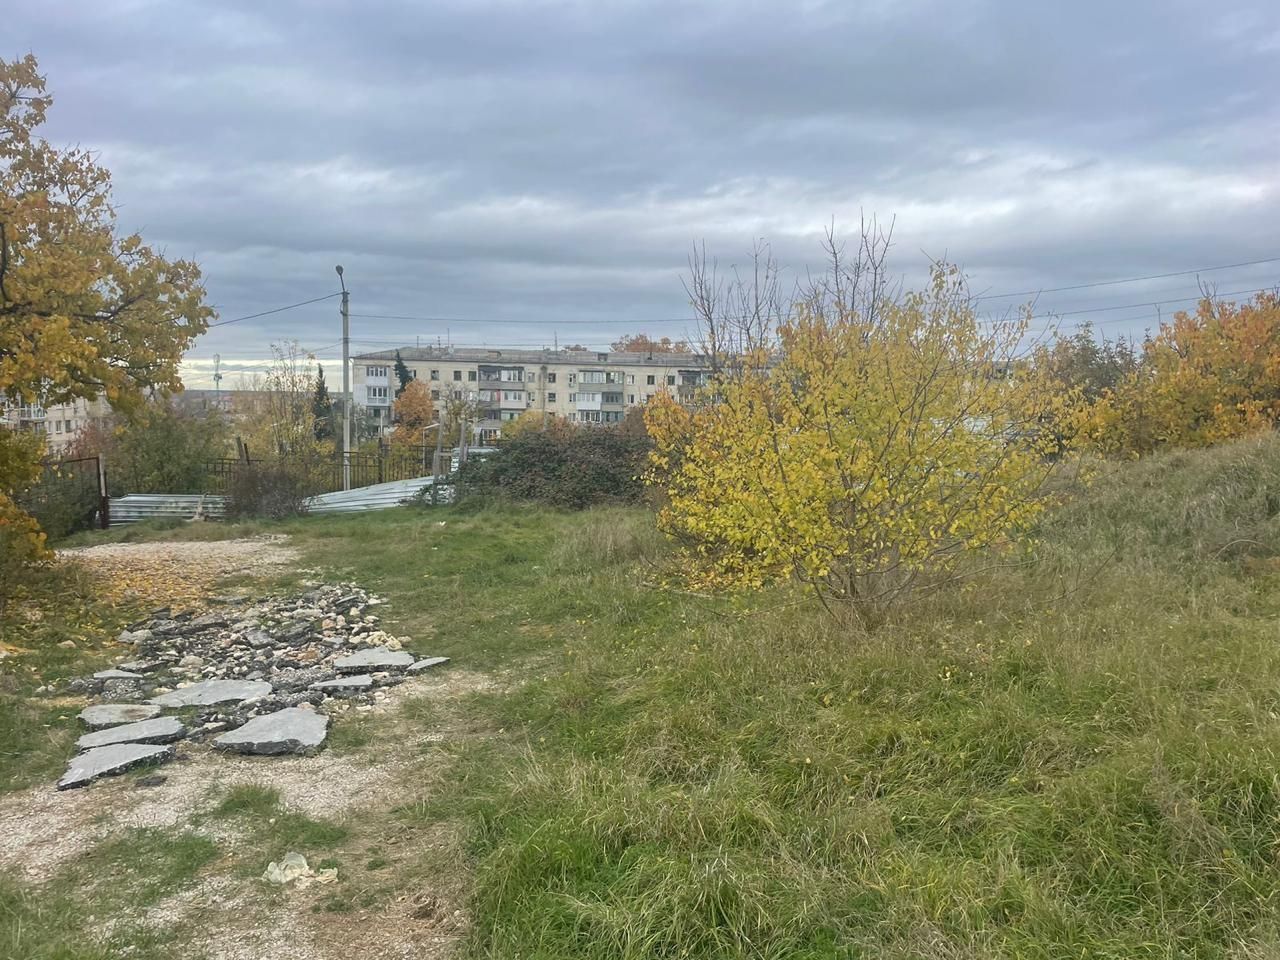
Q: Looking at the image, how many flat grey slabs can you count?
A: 9